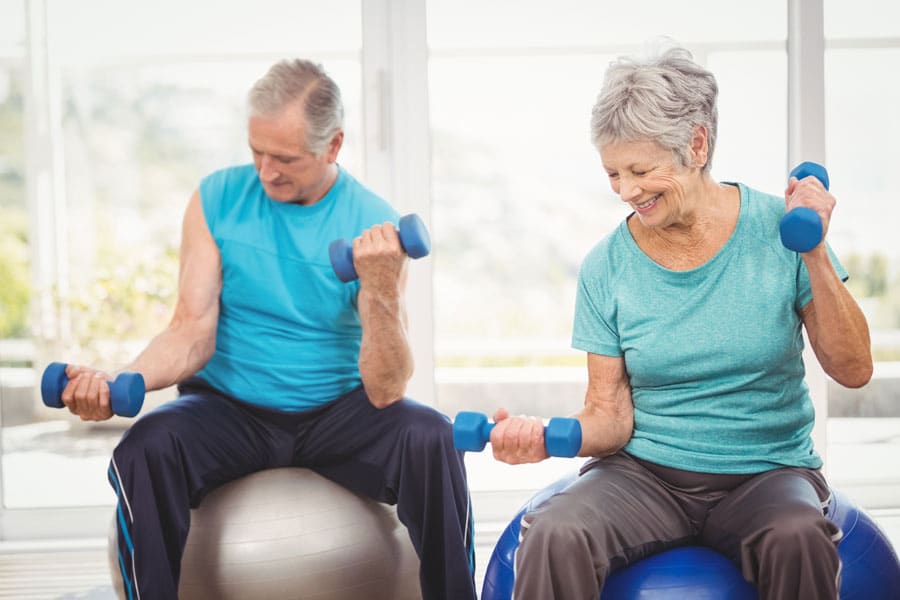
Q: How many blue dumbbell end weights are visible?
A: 8